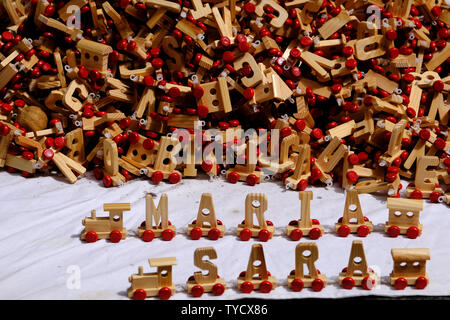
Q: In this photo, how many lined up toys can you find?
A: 13